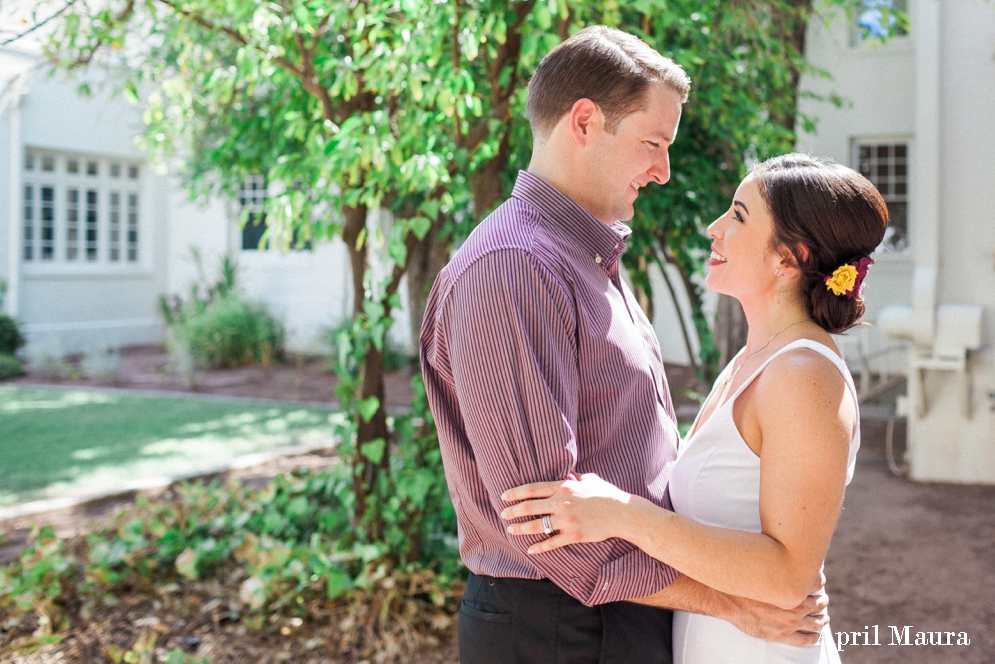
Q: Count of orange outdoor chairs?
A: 0